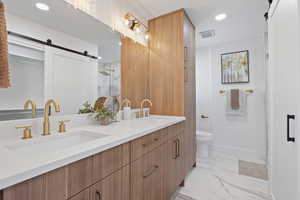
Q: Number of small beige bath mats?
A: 1